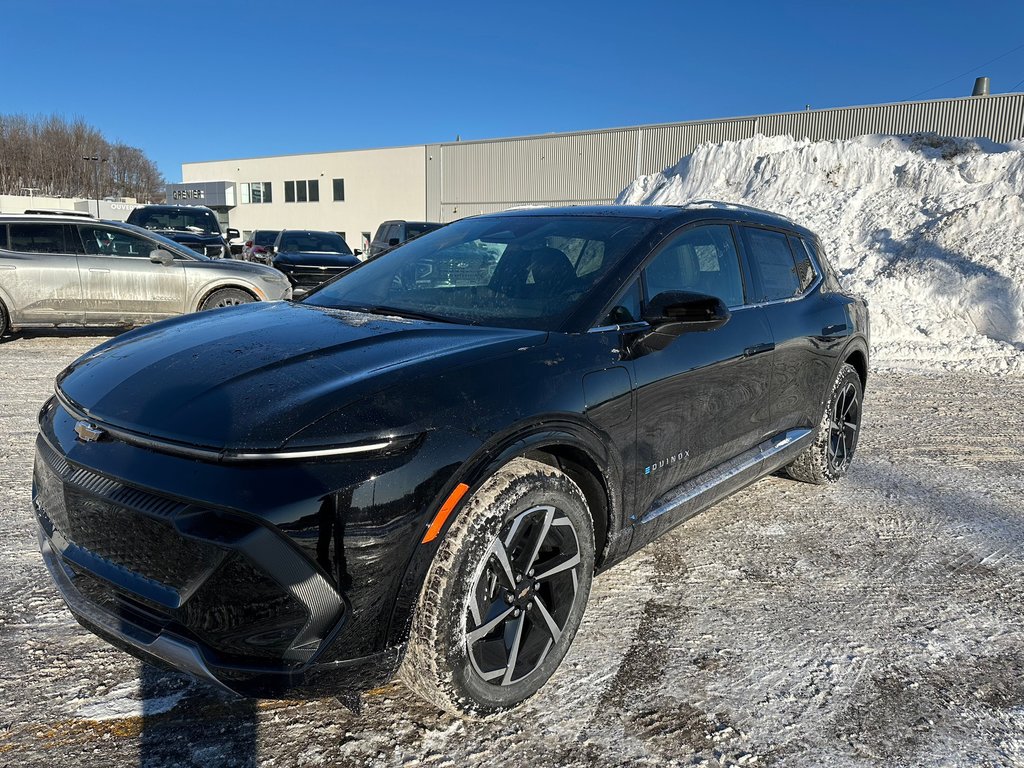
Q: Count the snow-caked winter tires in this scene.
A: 2